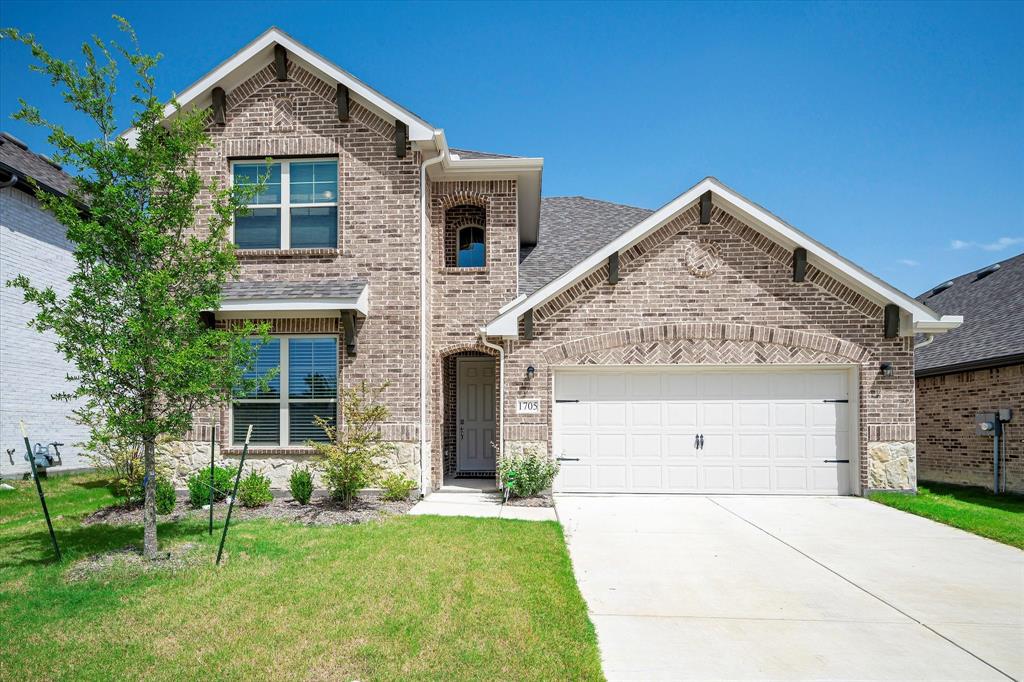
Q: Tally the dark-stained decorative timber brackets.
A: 11